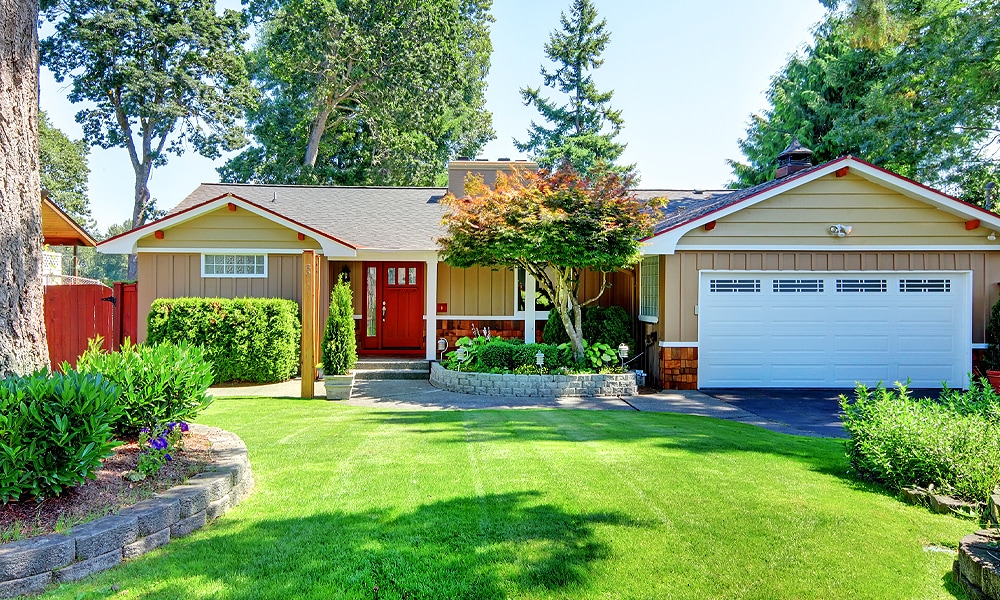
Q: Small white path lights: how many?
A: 4